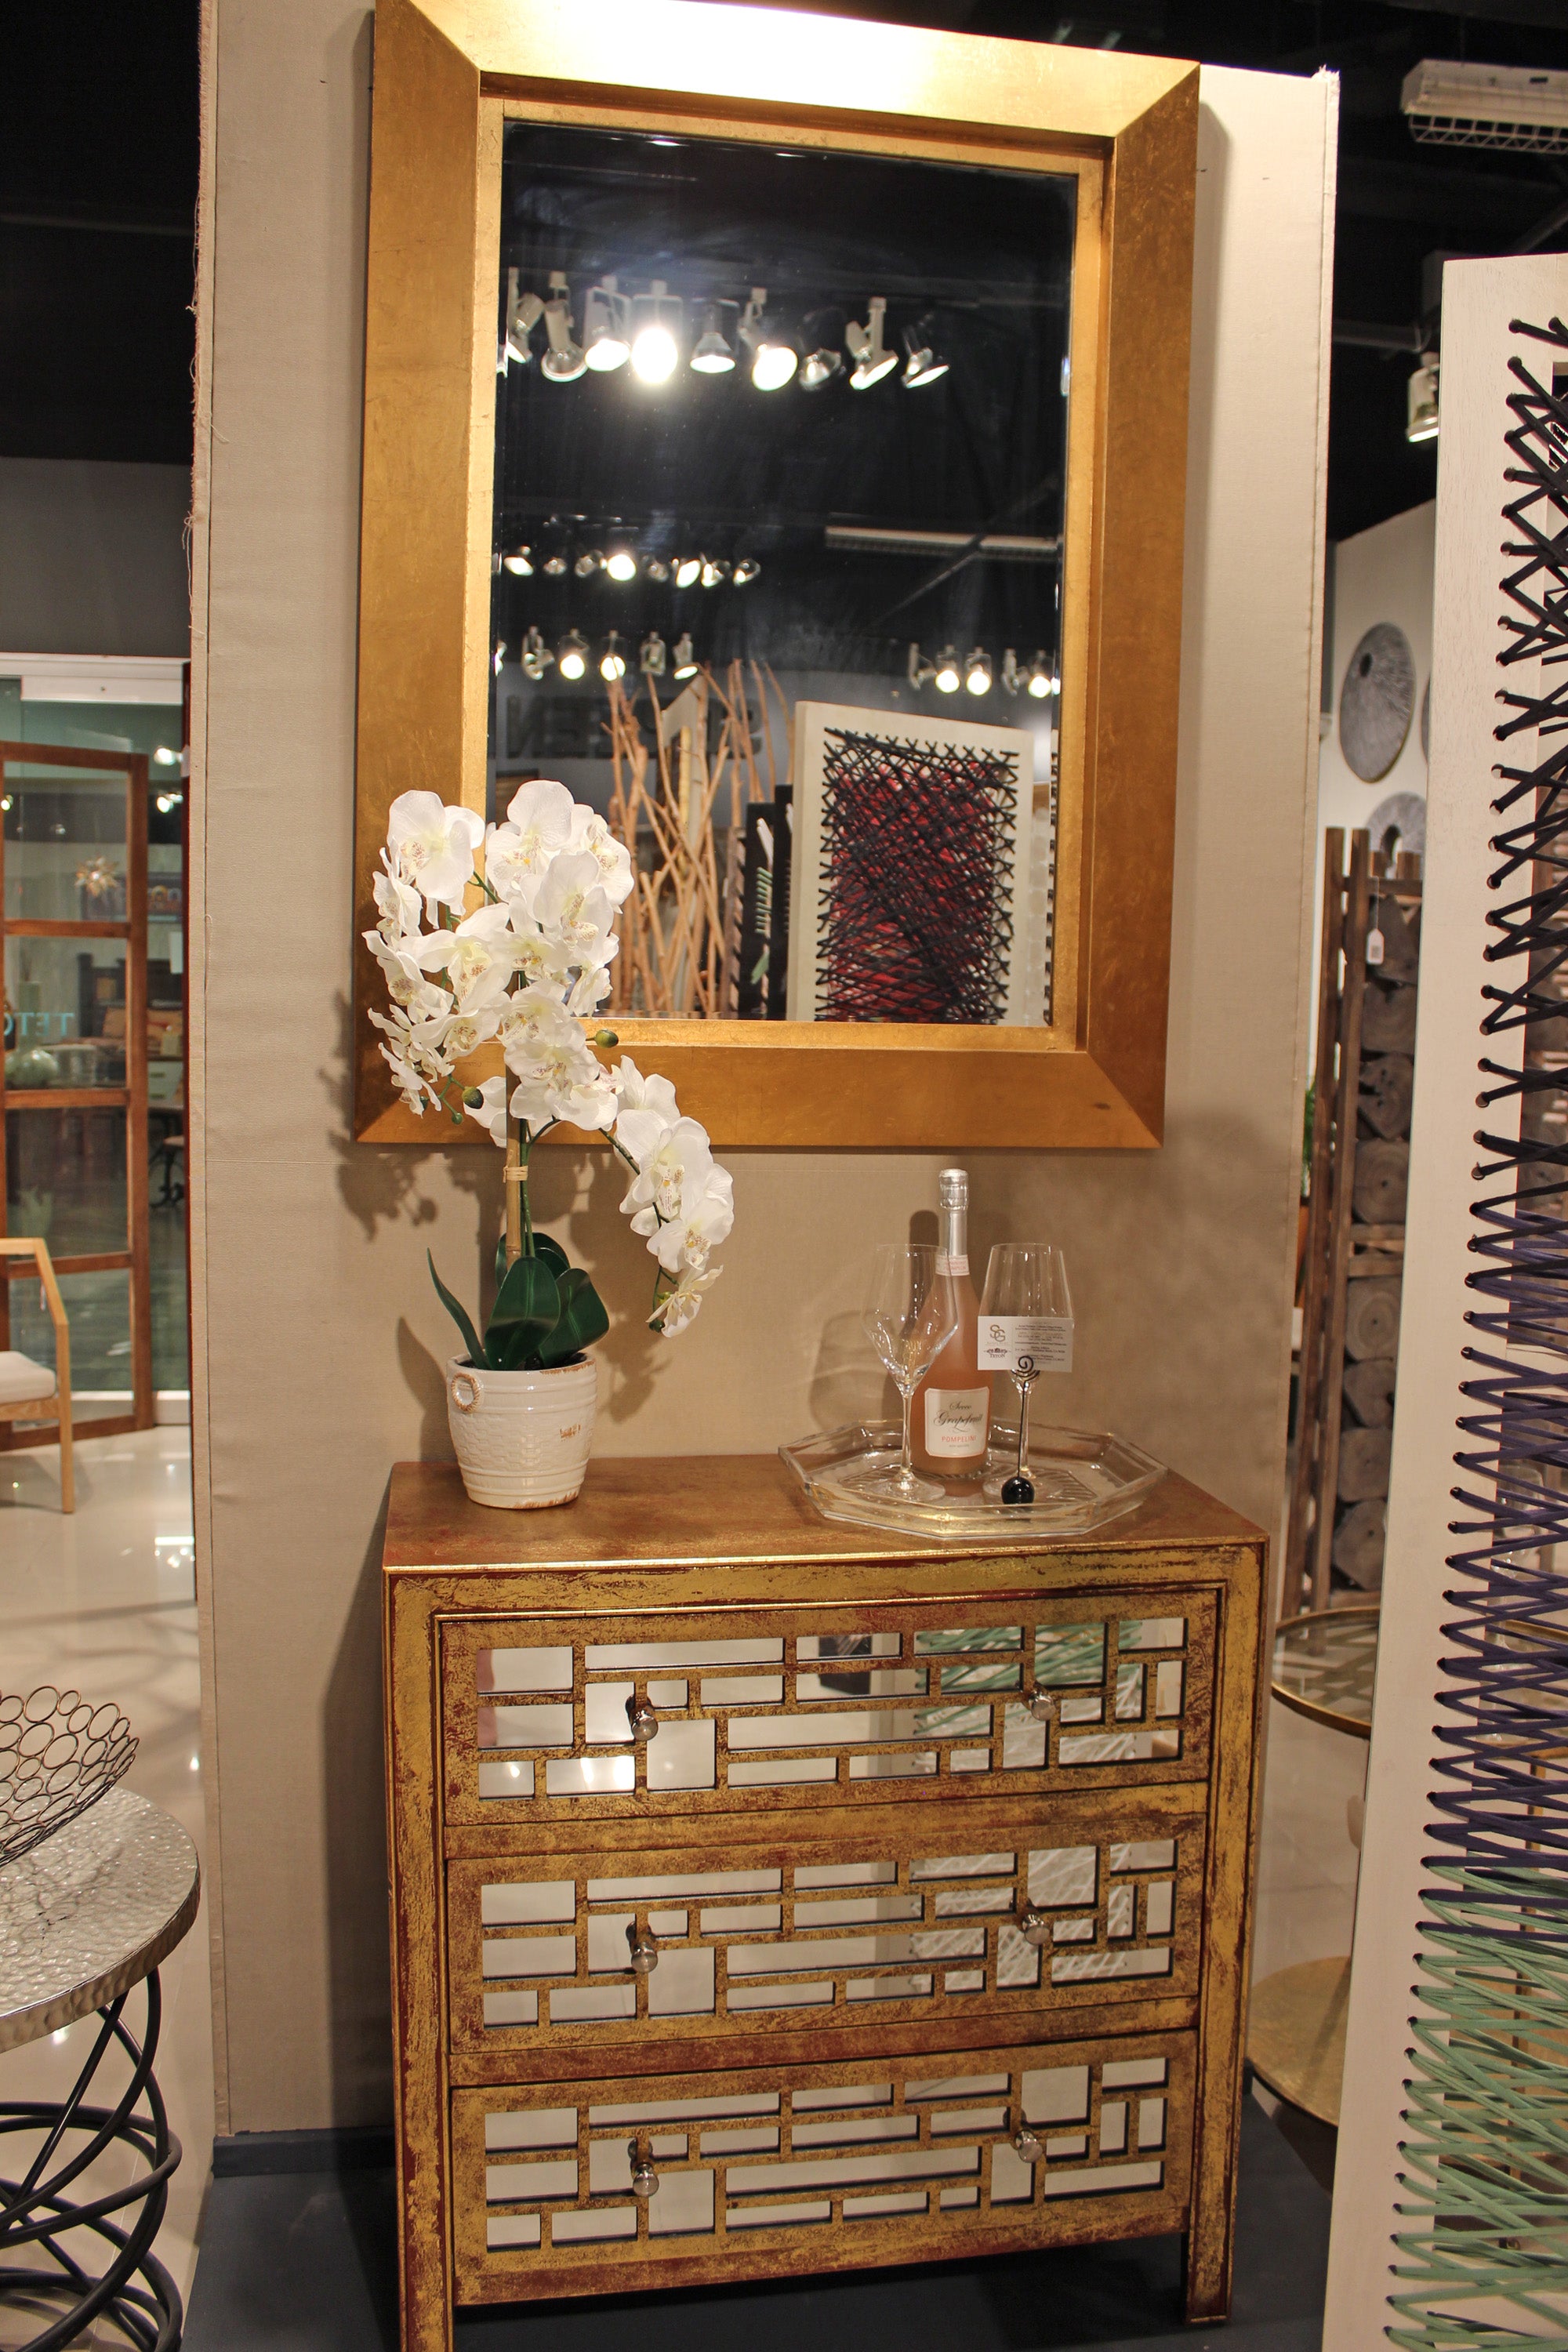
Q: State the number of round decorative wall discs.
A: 3